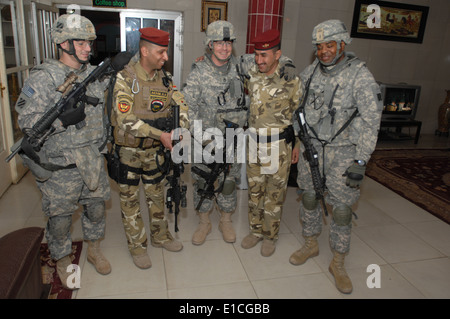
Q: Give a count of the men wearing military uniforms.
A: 5